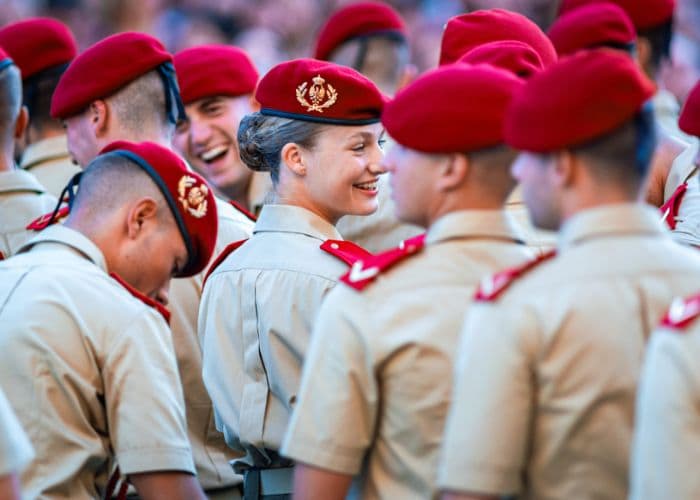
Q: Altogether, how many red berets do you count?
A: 14